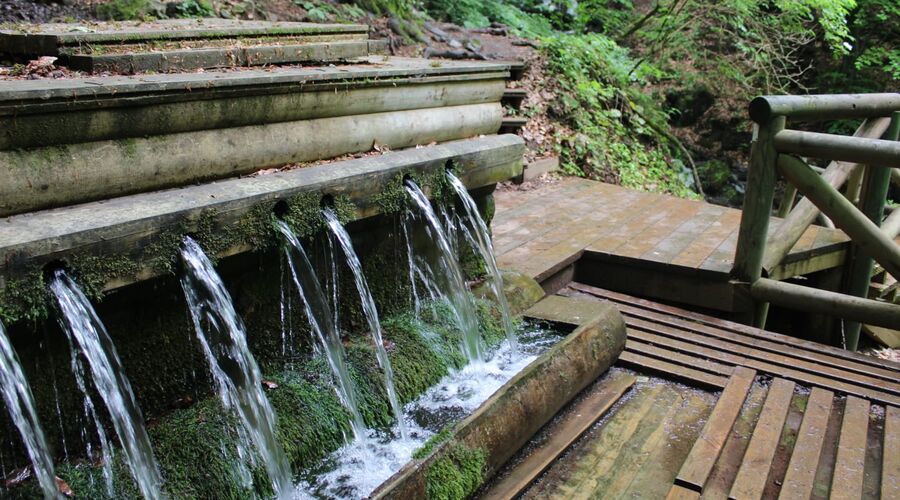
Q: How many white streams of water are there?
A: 7